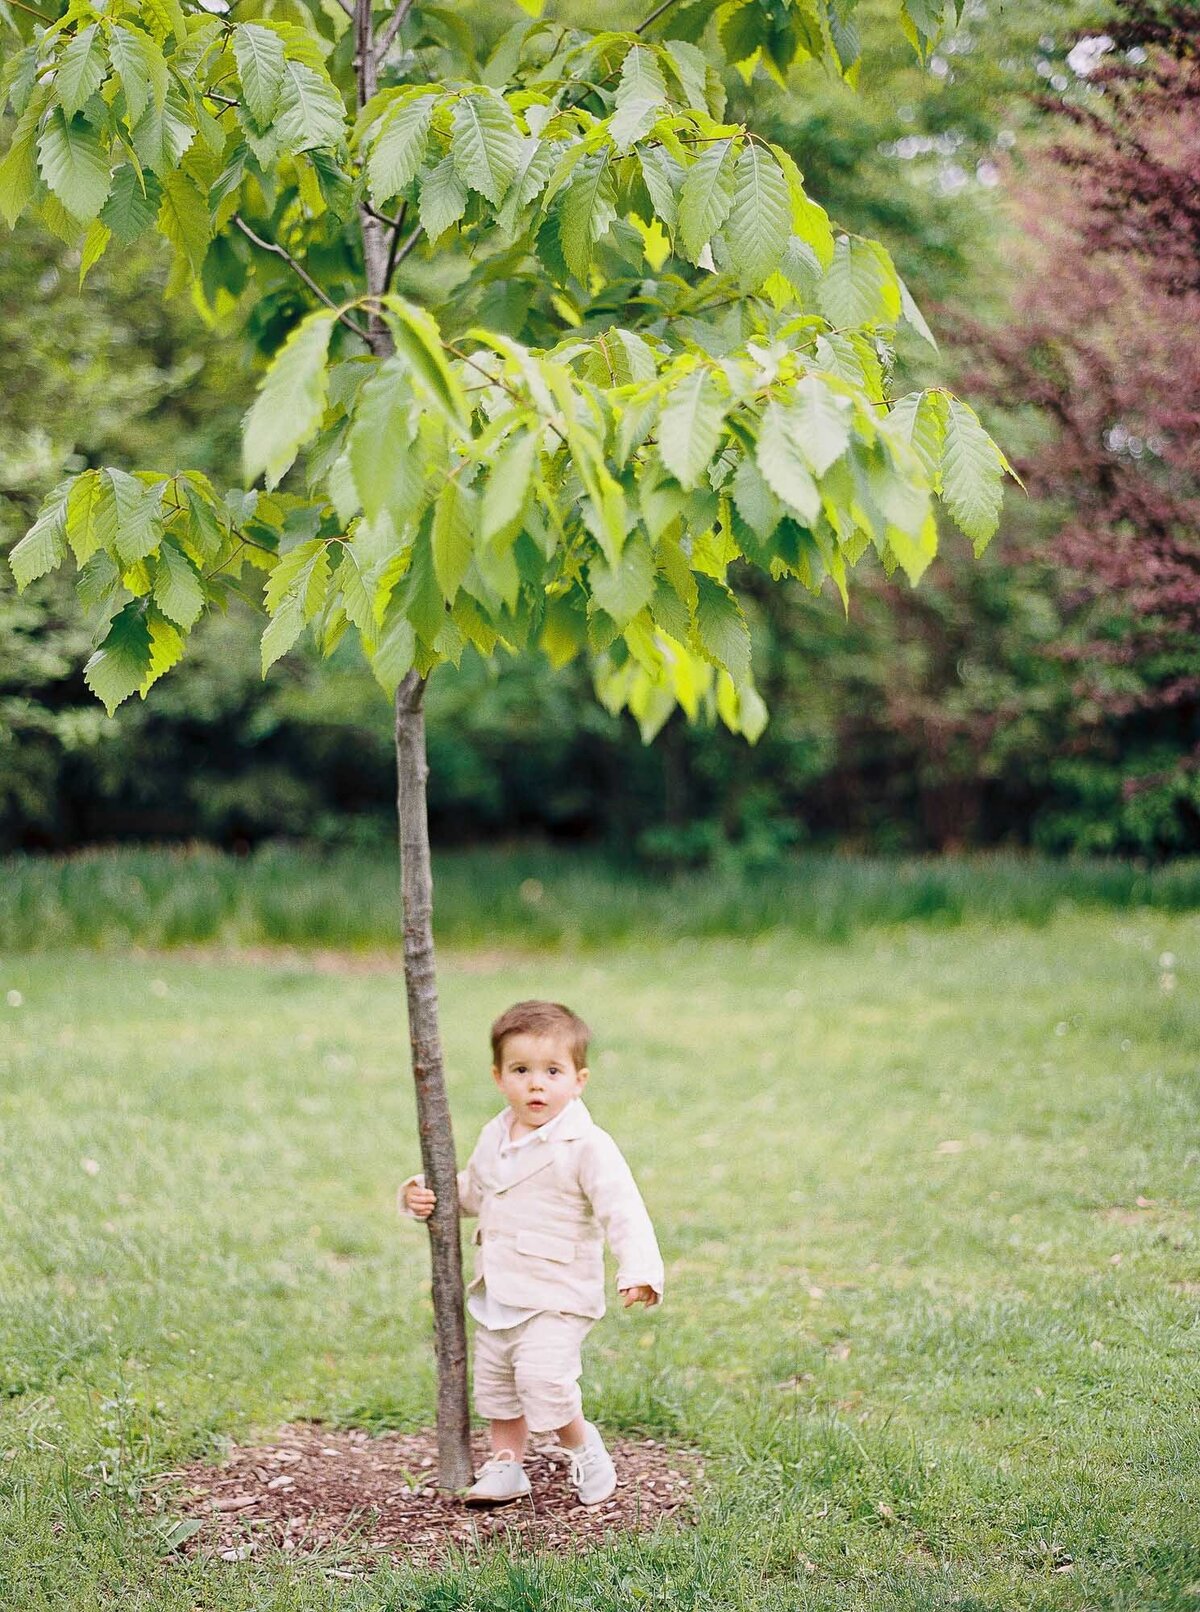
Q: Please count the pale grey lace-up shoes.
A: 2